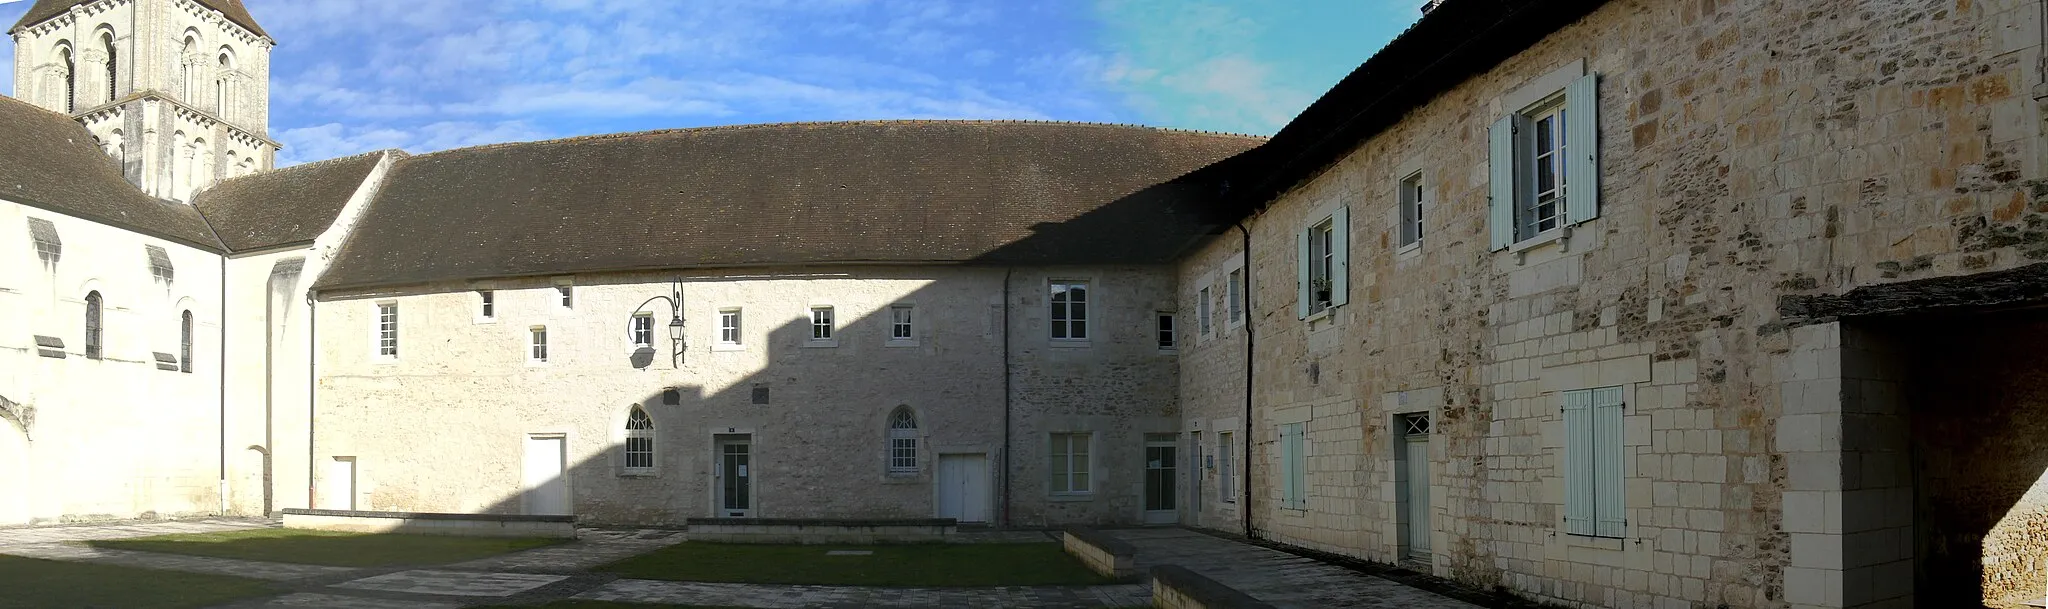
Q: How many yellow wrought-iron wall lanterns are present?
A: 0